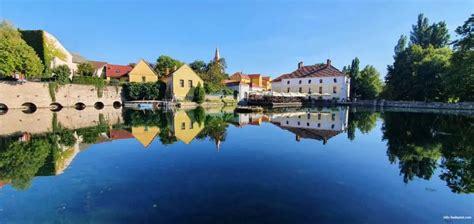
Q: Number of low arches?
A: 6